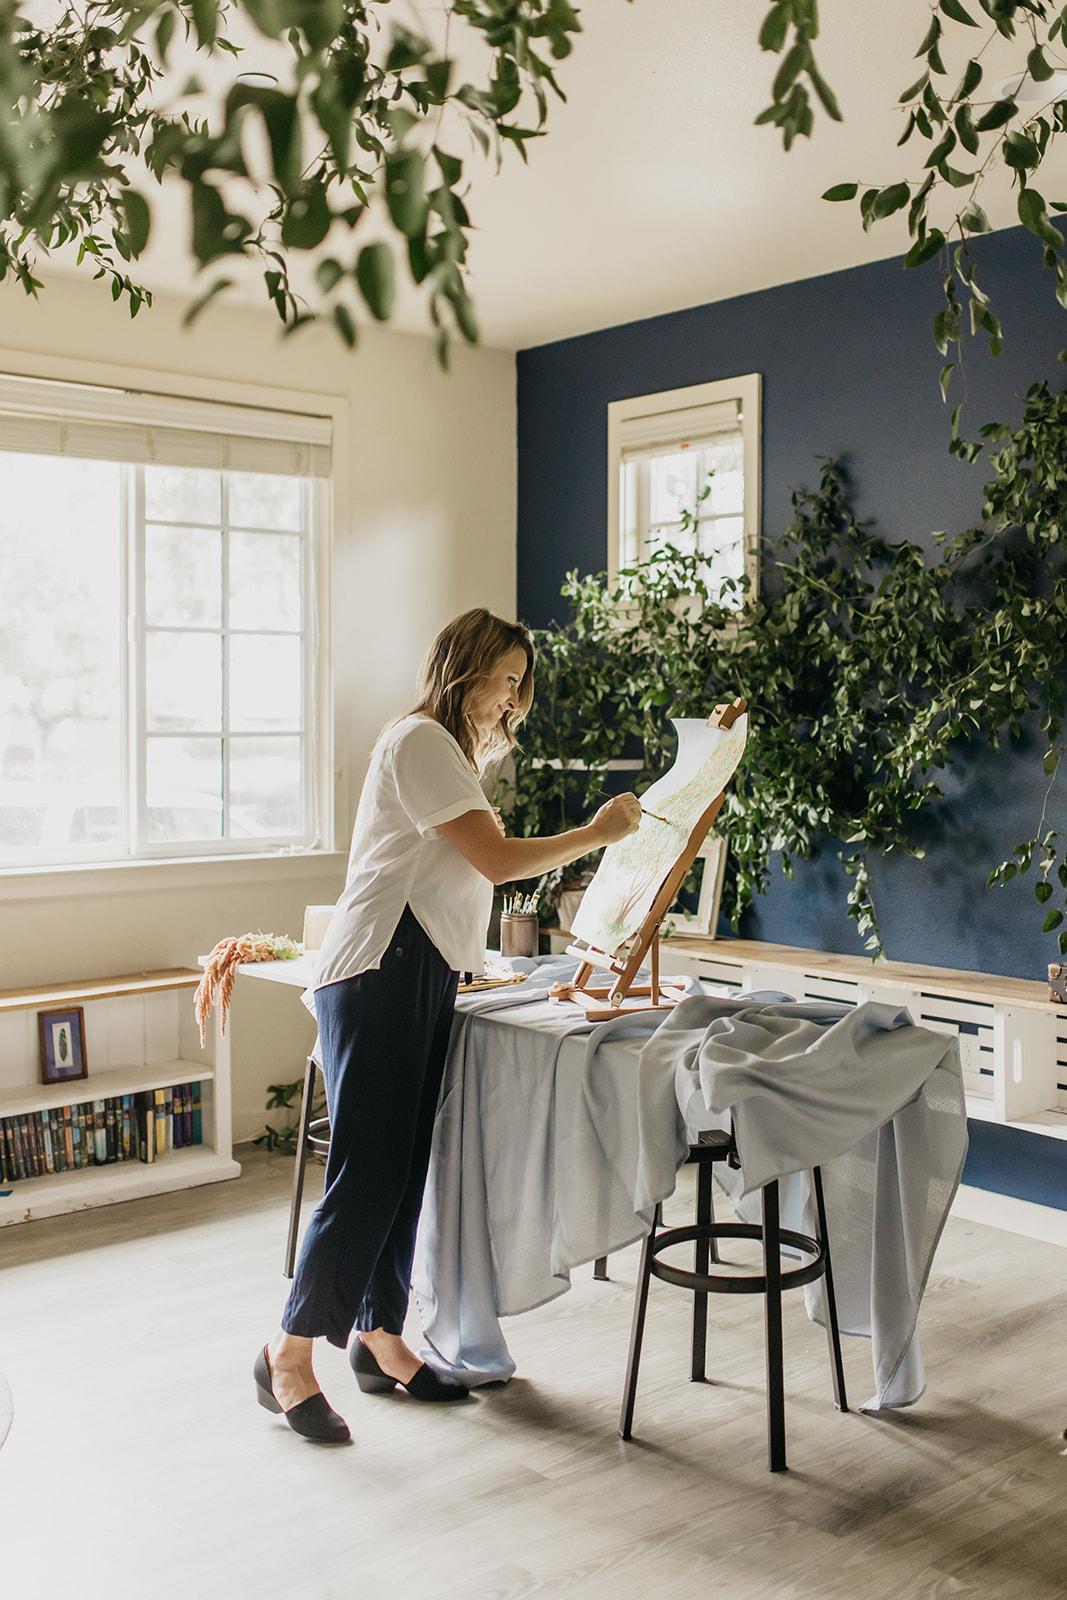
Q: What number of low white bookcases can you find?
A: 1